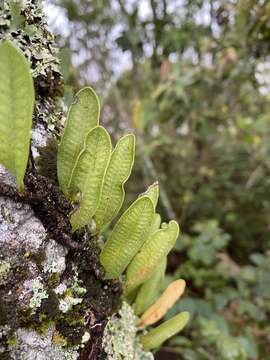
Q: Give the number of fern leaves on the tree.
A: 11